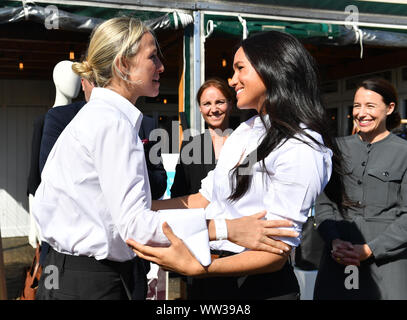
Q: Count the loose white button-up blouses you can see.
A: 2